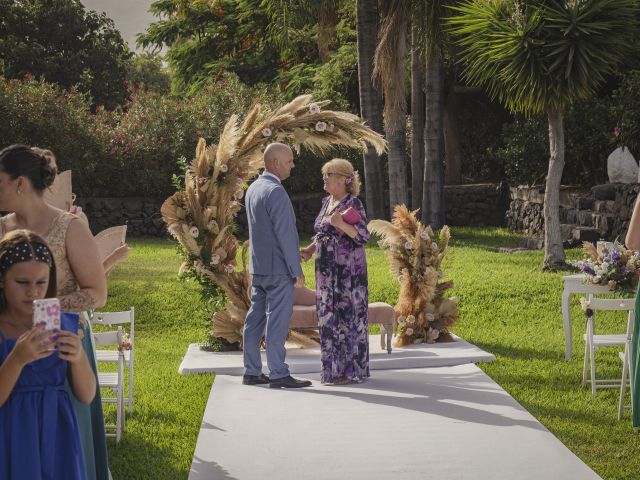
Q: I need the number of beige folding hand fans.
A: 2